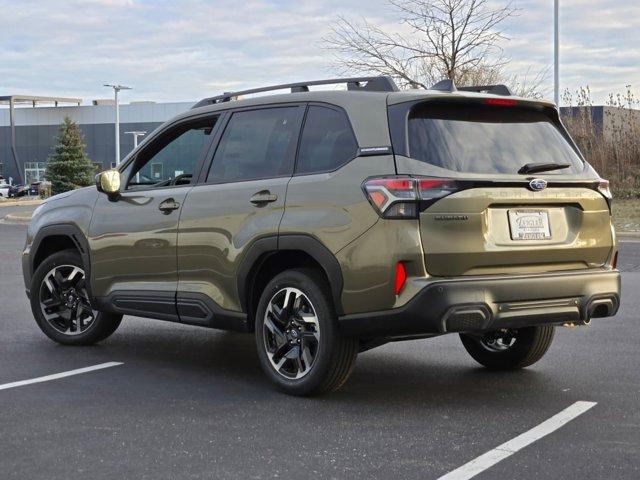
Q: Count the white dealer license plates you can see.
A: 1